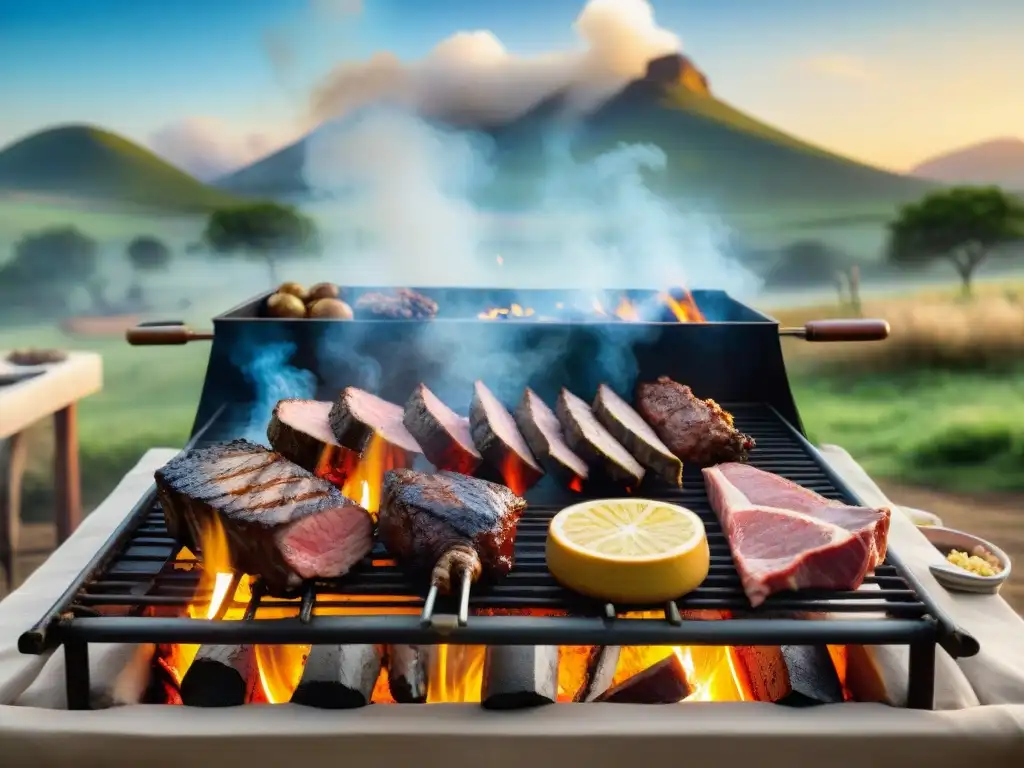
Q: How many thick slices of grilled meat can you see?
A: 7